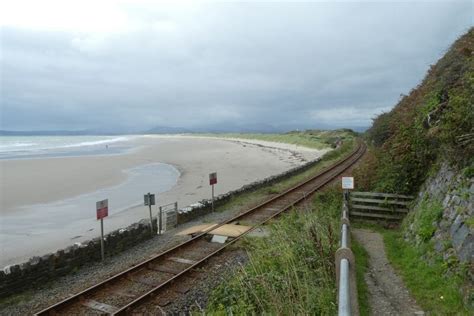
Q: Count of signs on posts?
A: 4